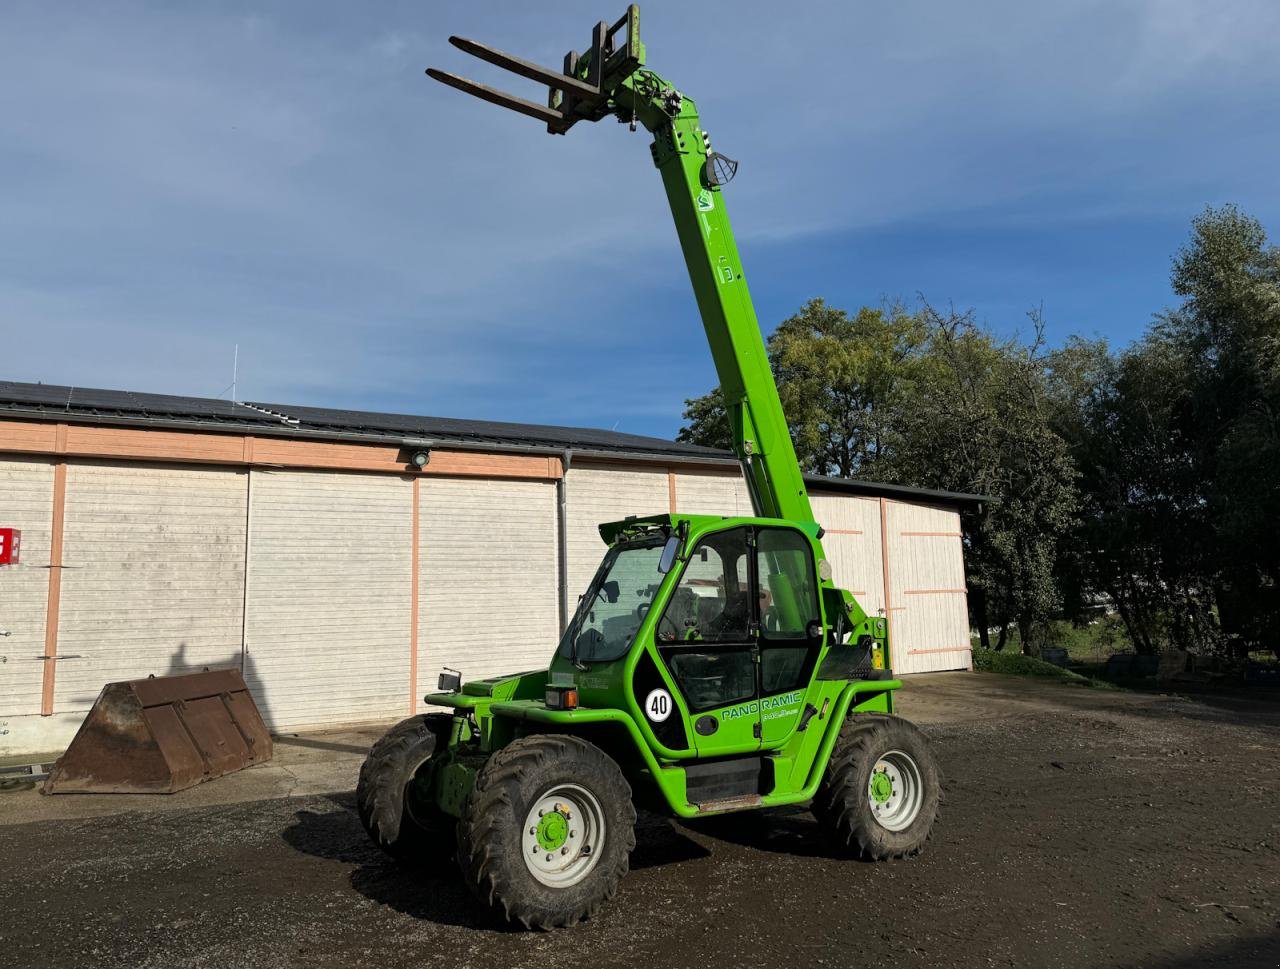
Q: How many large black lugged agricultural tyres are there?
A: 3